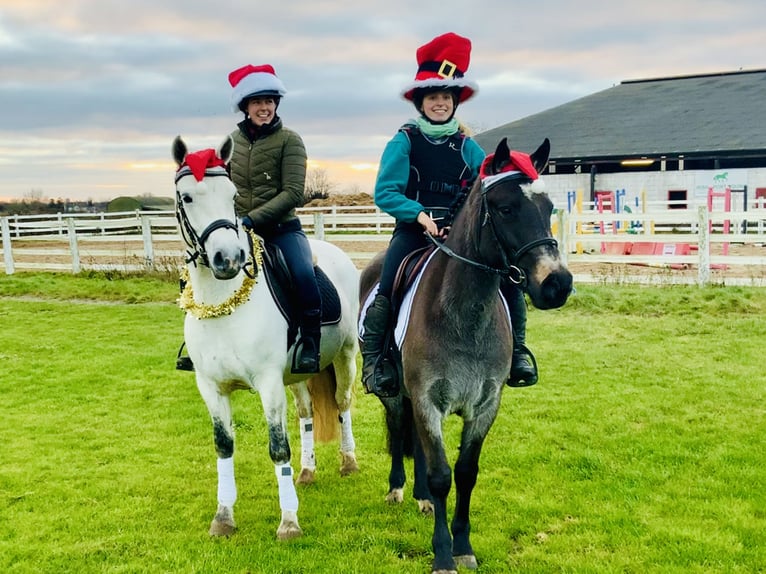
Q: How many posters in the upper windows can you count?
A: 0